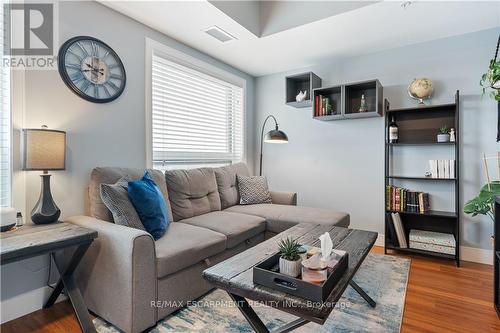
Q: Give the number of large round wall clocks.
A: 1